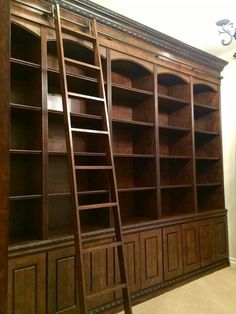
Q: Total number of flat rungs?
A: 8